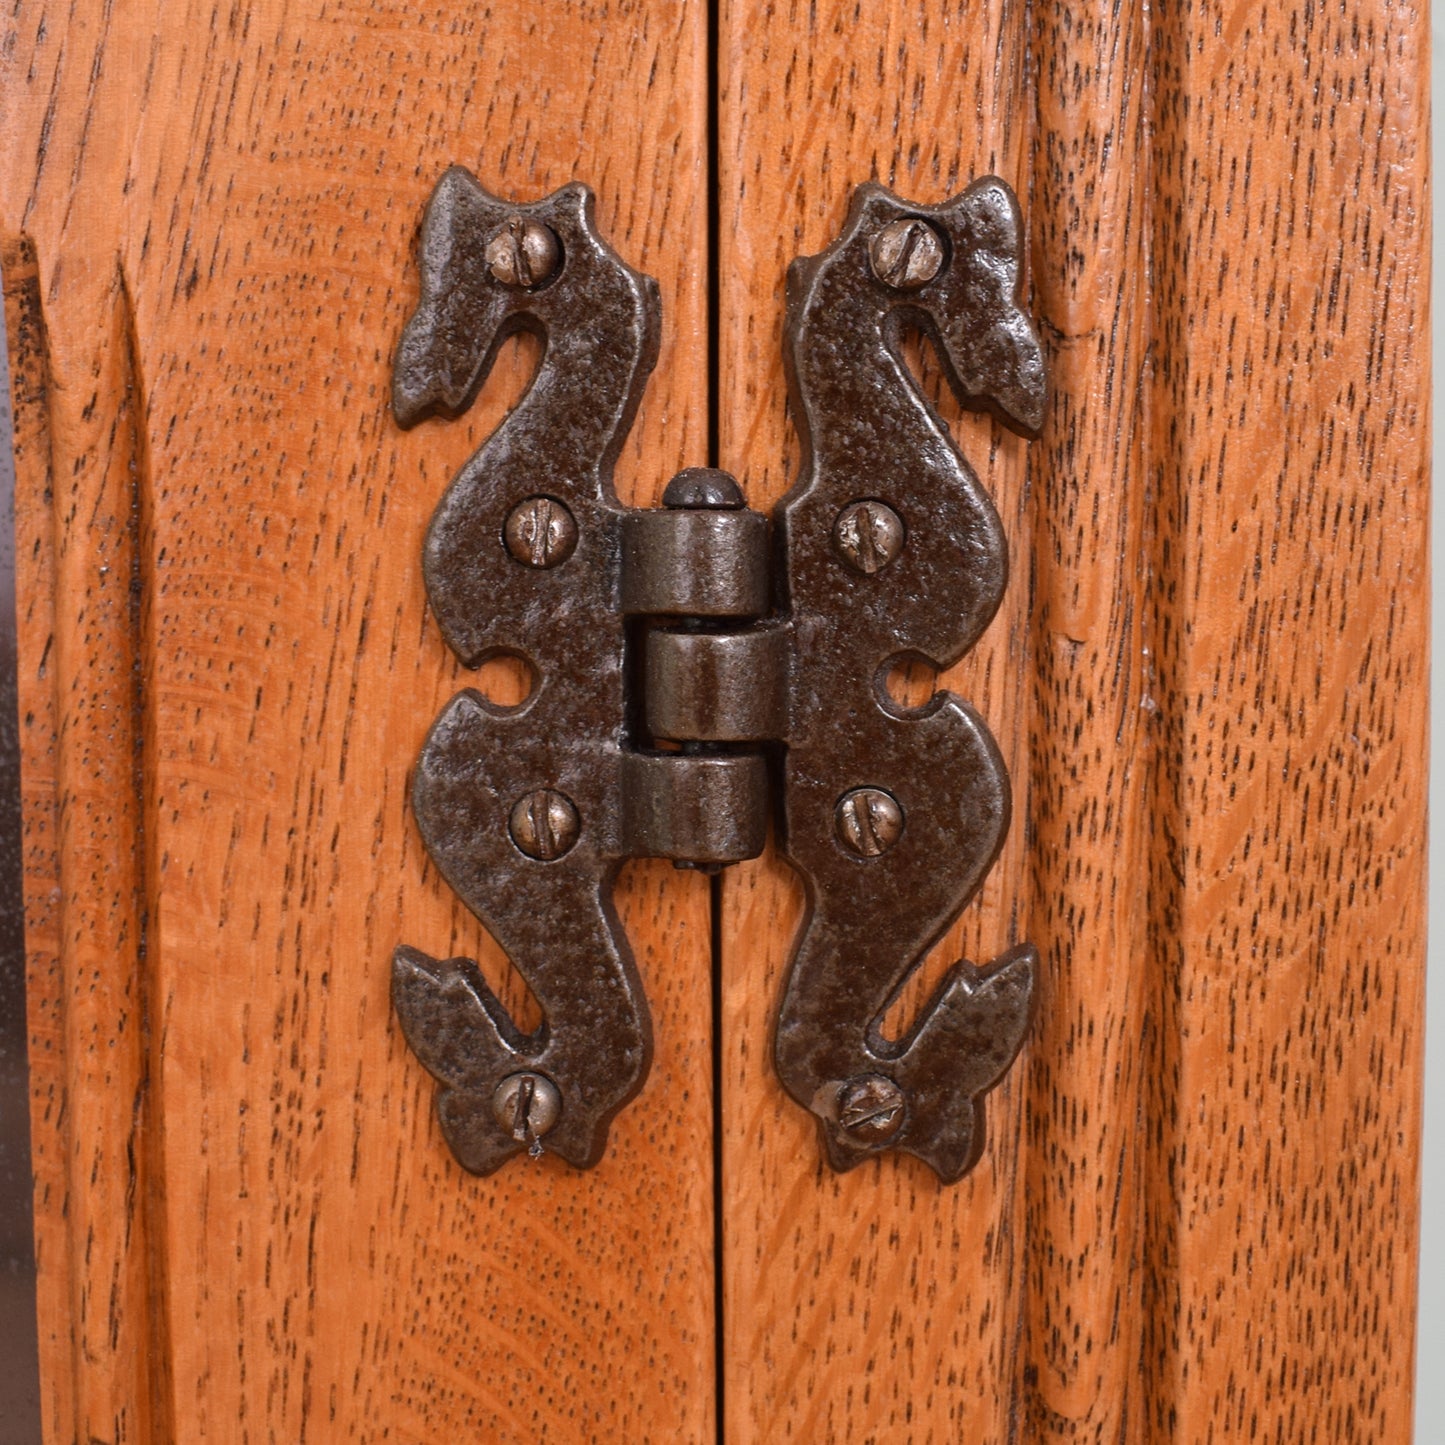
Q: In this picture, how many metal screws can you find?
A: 8